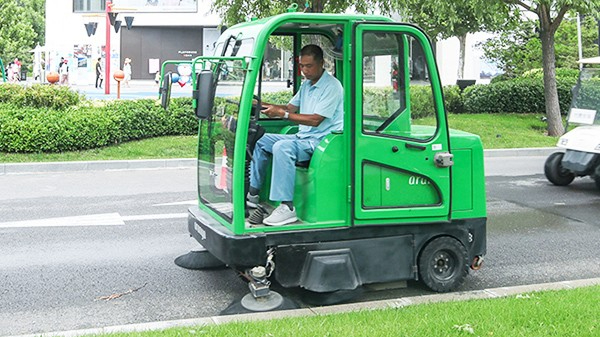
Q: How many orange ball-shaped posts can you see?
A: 2